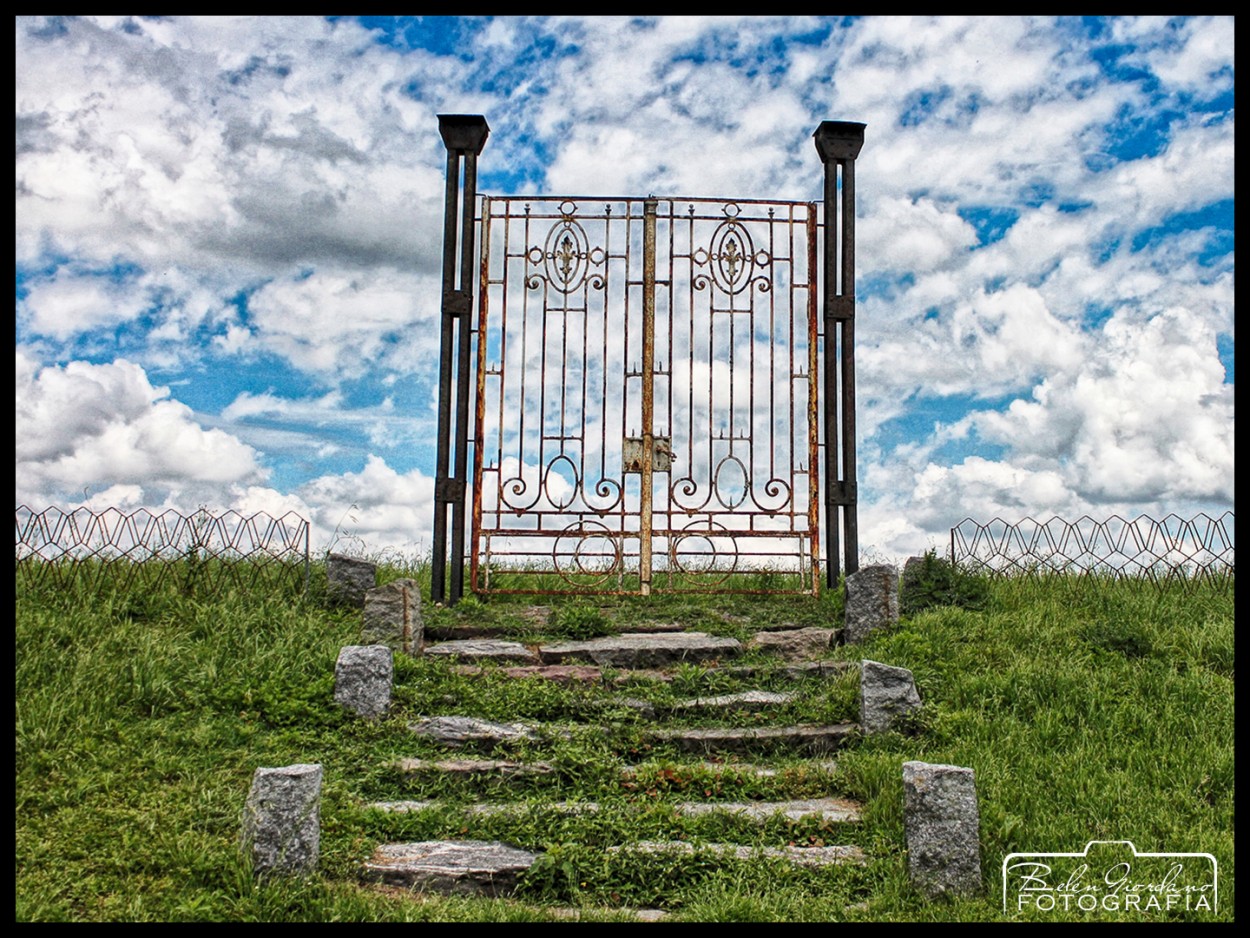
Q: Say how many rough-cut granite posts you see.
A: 8